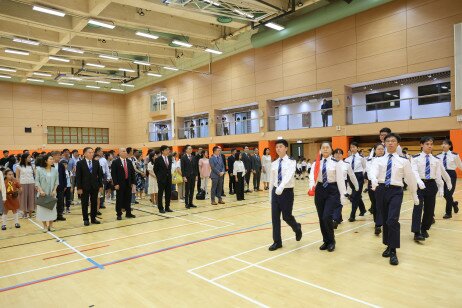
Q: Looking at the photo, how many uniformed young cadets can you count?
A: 9